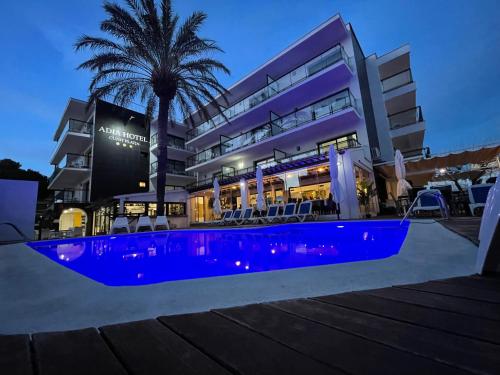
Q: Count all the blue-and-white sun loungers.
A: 8